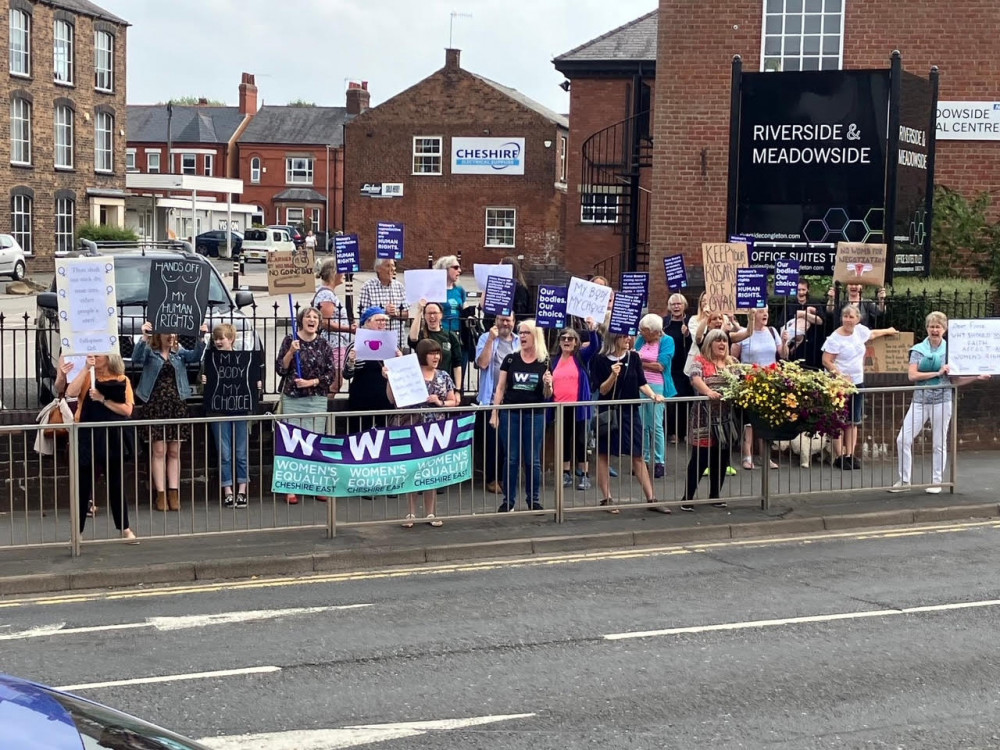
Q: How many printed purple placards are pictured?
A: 10